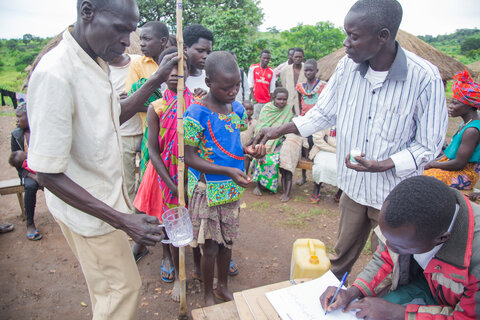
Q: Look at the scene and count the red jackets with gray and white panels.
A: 1